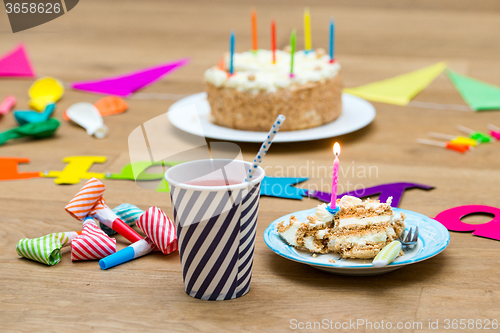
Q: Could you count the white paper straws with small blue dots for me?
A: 1